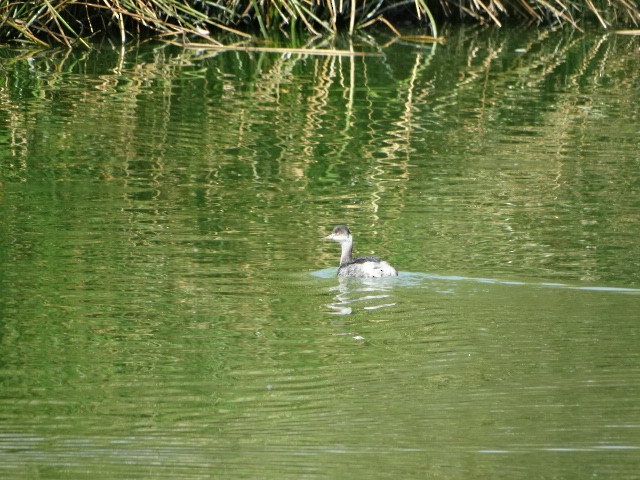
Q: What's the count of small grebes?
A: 1